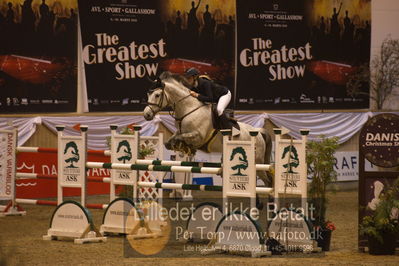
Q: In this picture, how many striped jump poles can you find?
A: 6